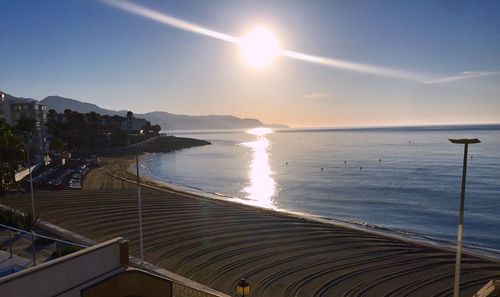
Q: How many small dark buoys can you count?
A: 7